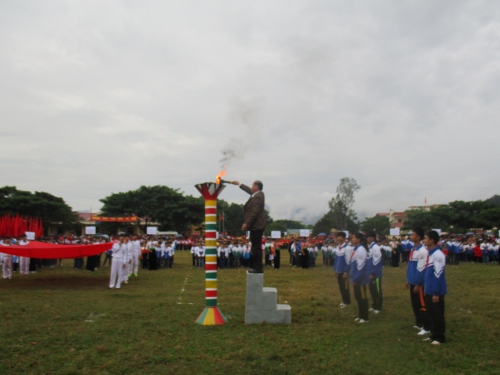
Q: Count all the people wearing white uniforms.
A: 5